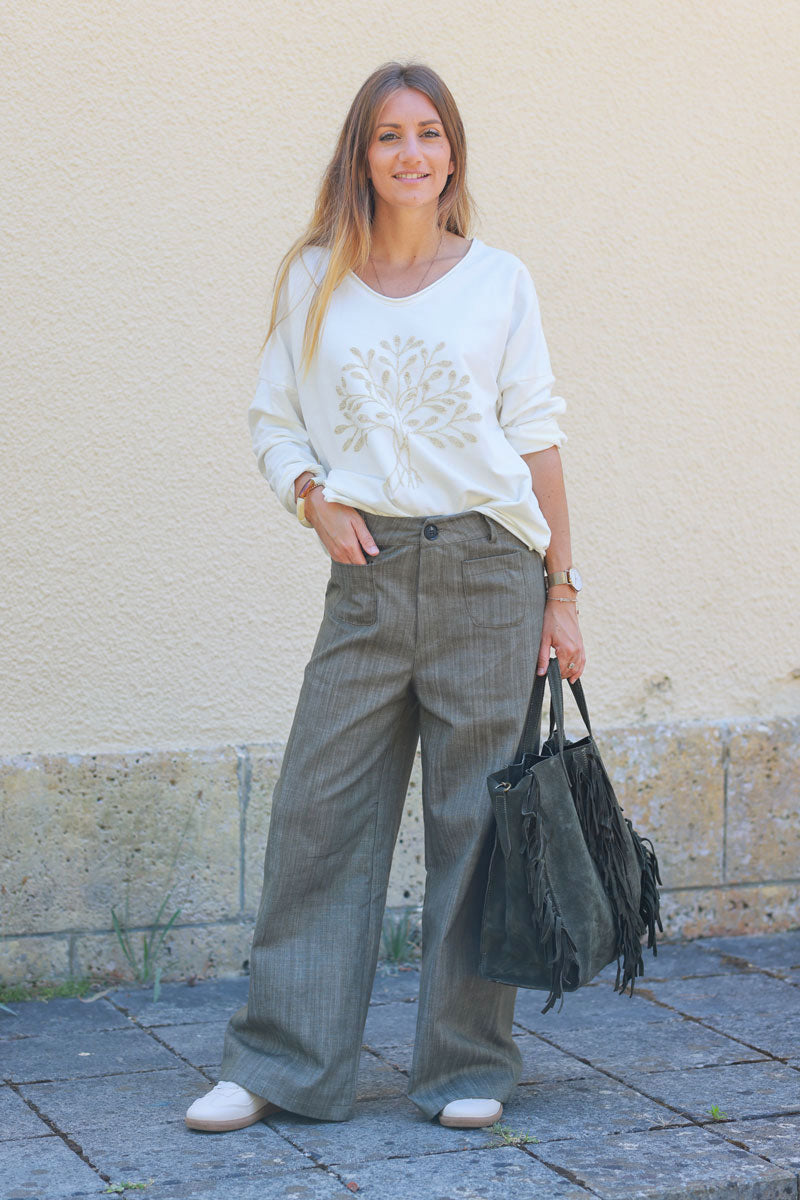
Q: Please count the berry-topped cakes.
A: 0